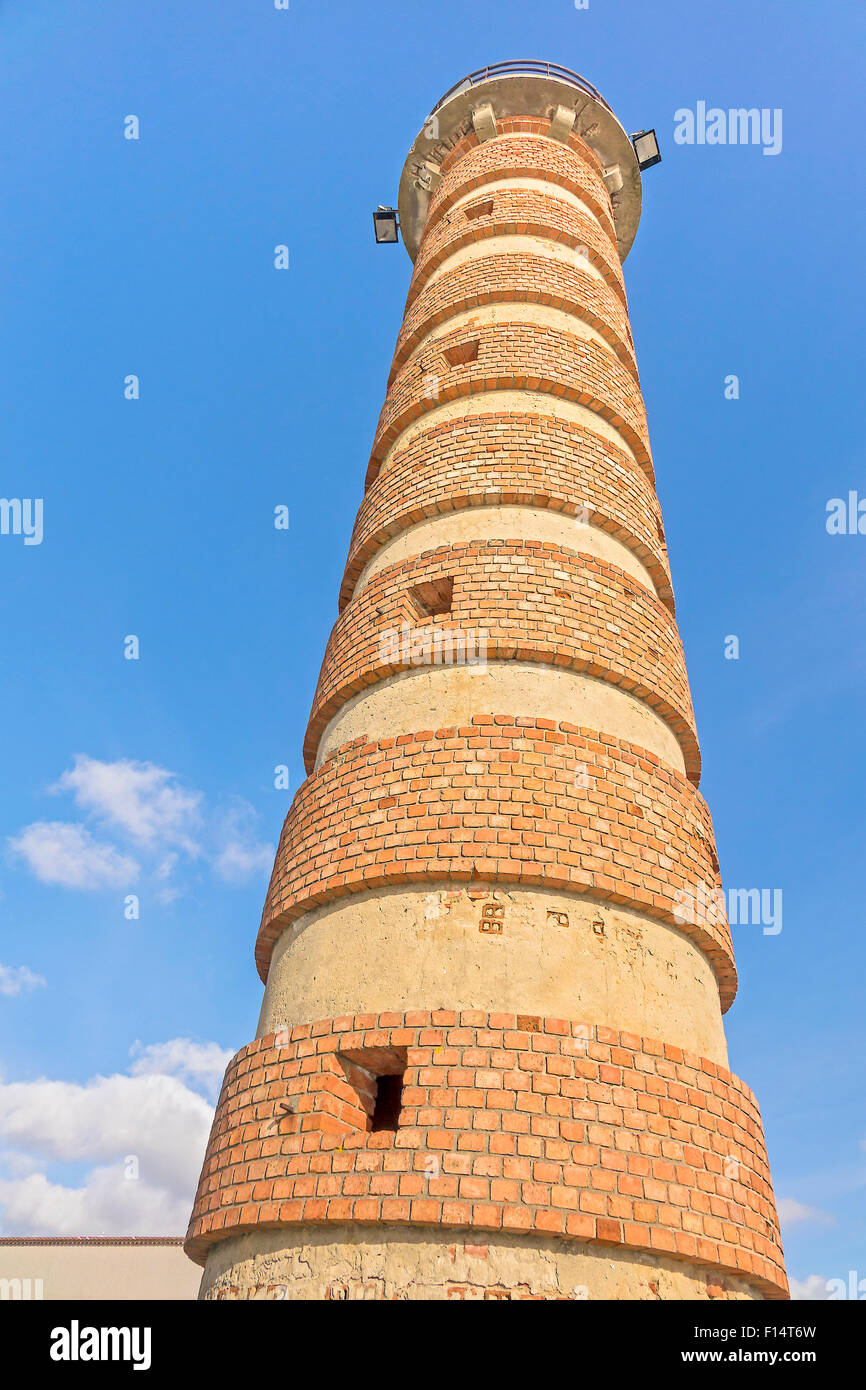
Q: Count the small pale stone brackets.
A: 4